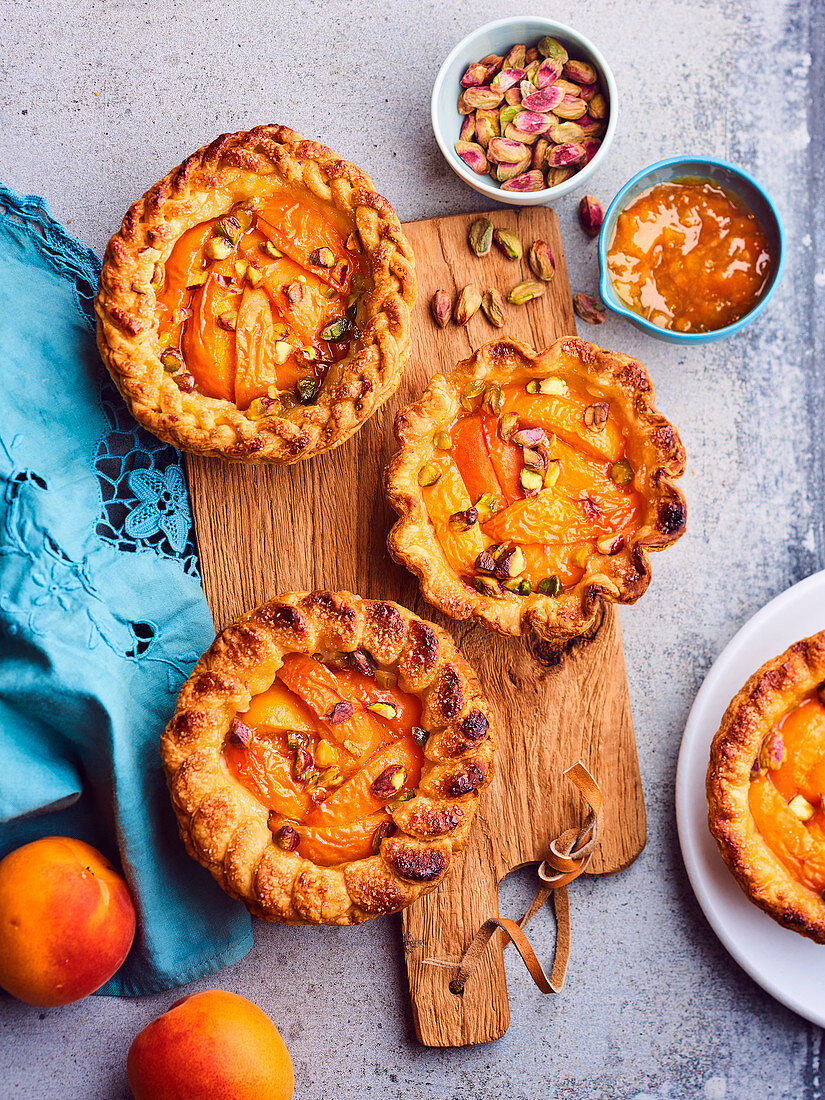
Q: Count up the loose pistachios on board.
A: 7